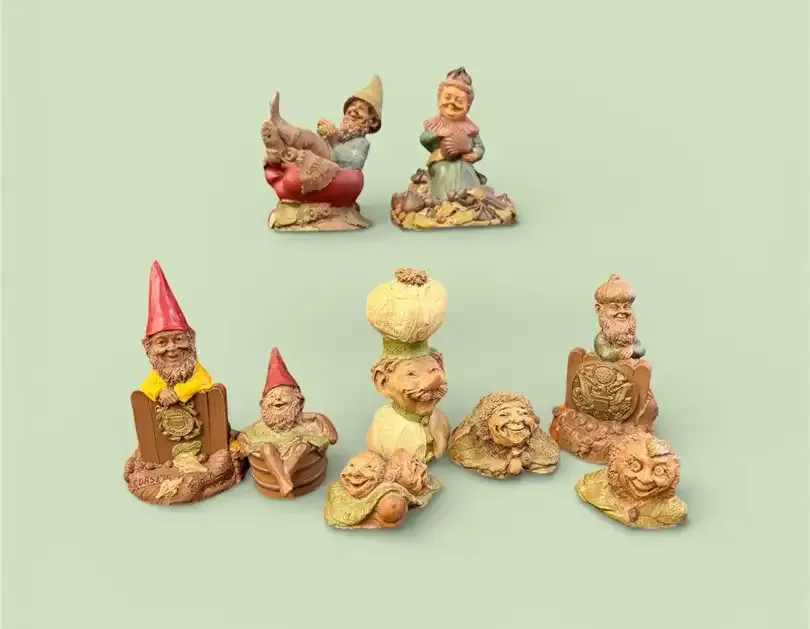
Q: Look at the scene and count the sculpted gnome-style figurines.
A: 9